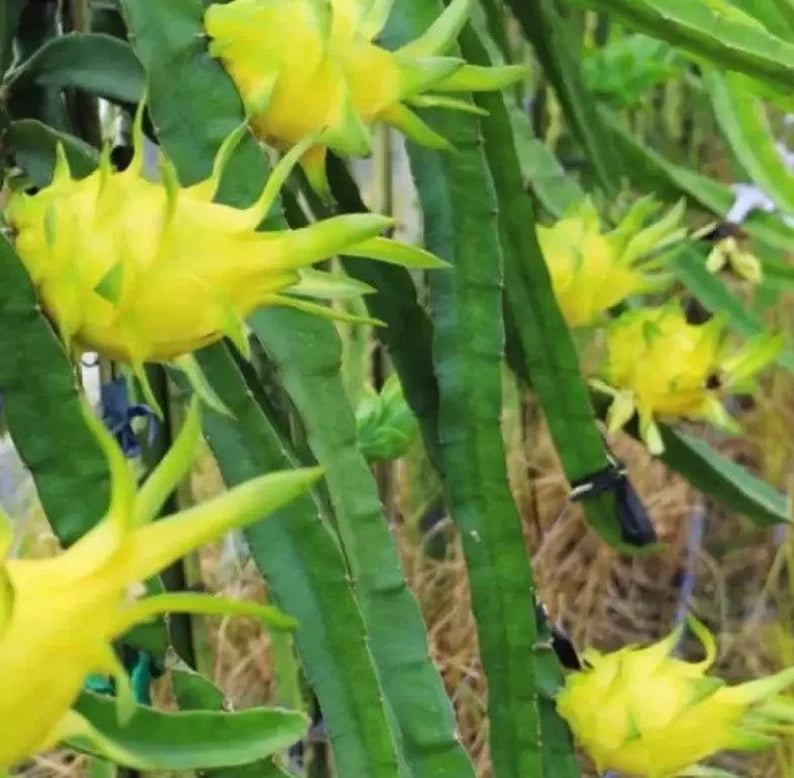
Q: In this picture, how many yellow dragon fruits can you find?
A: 6